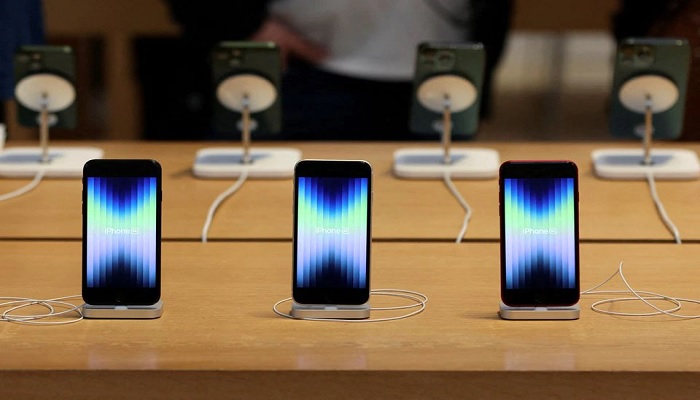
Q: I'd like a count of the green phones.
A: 4